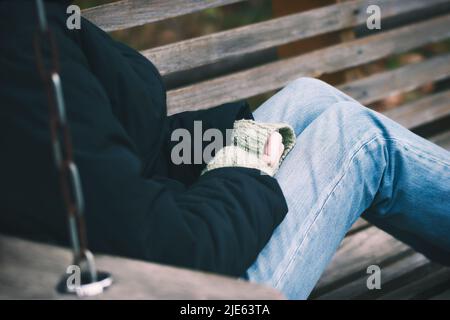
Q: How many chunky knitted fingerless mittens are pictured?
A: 2